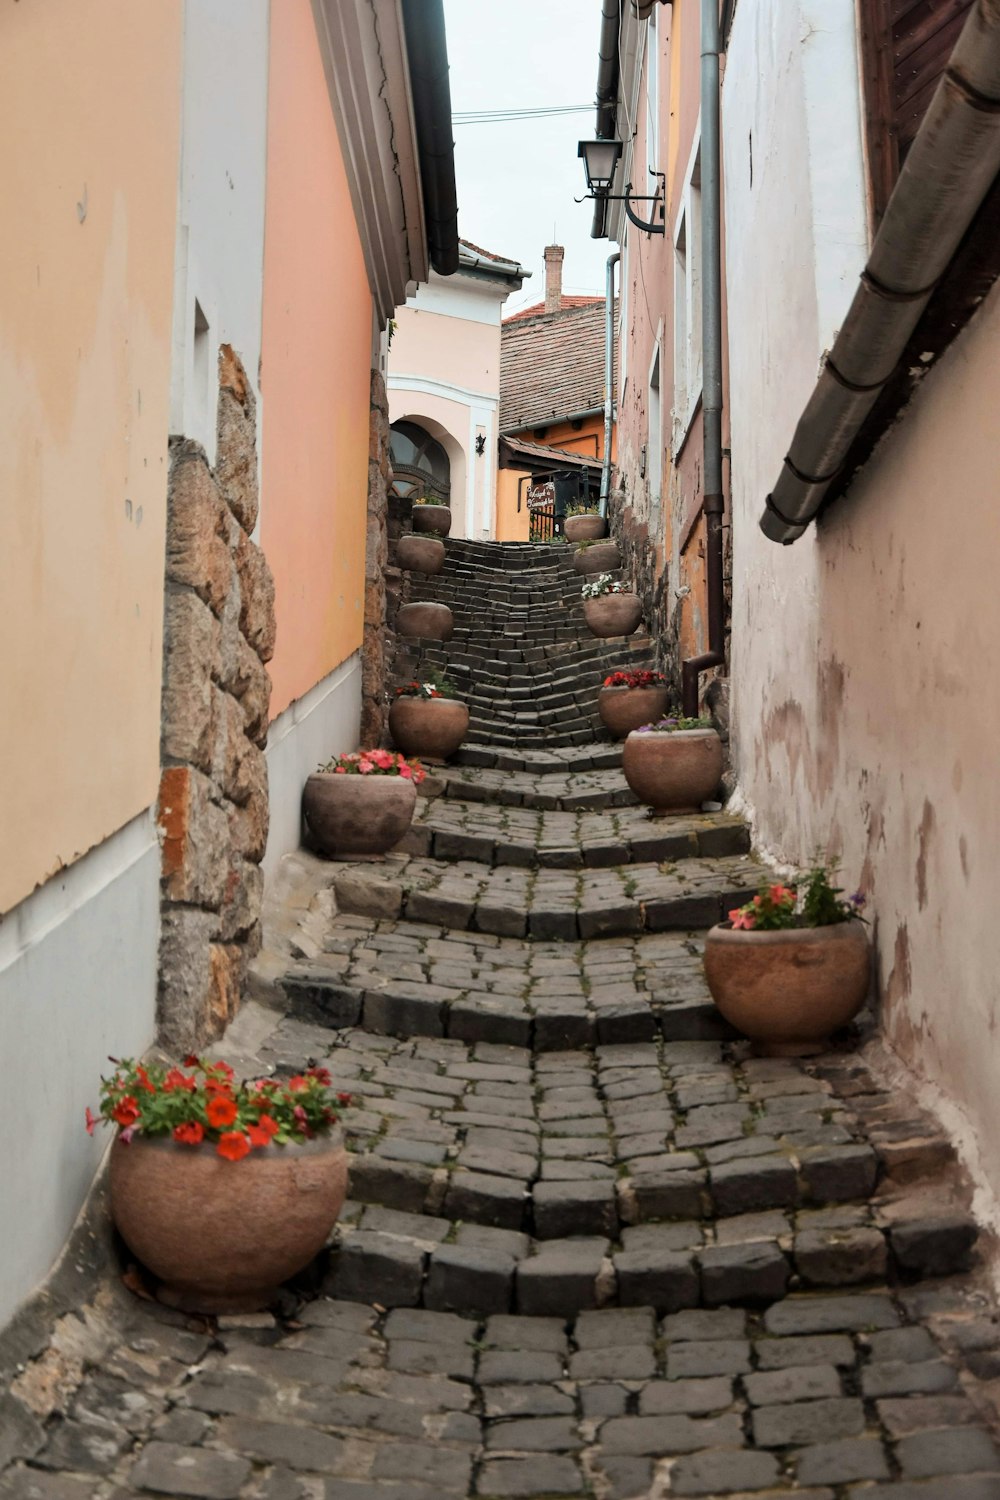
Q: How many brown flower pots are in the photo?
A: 12